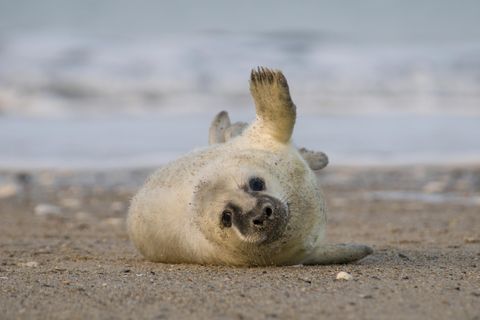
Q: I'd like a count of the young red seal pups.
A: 0